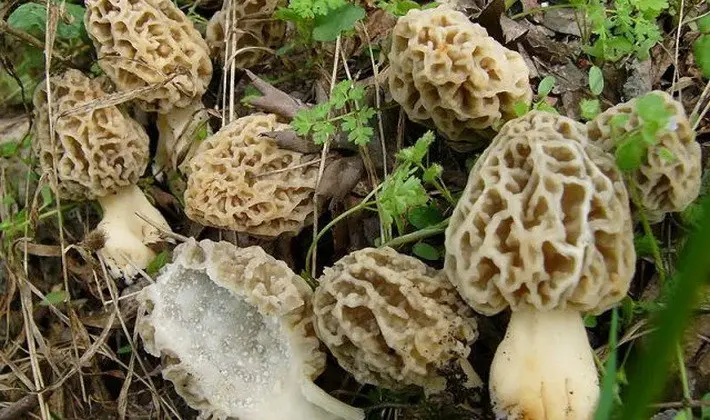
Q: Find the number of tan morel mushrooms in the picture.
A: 9